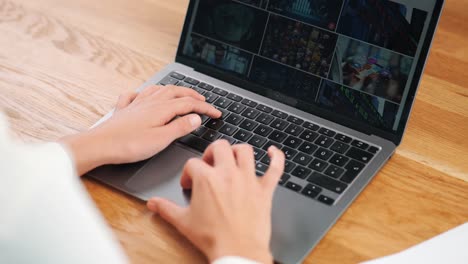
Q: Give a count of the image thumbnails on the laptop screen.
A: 9